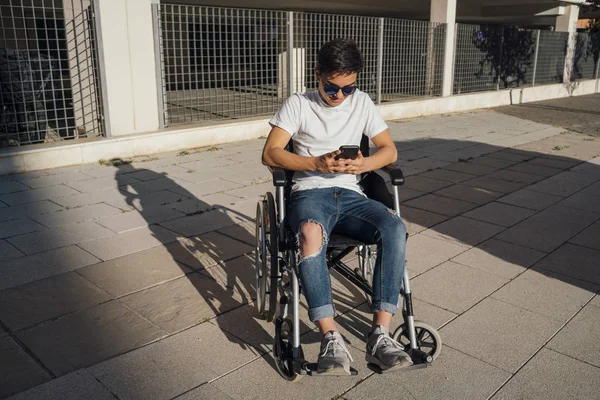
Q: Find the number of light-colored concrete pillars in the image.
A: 3